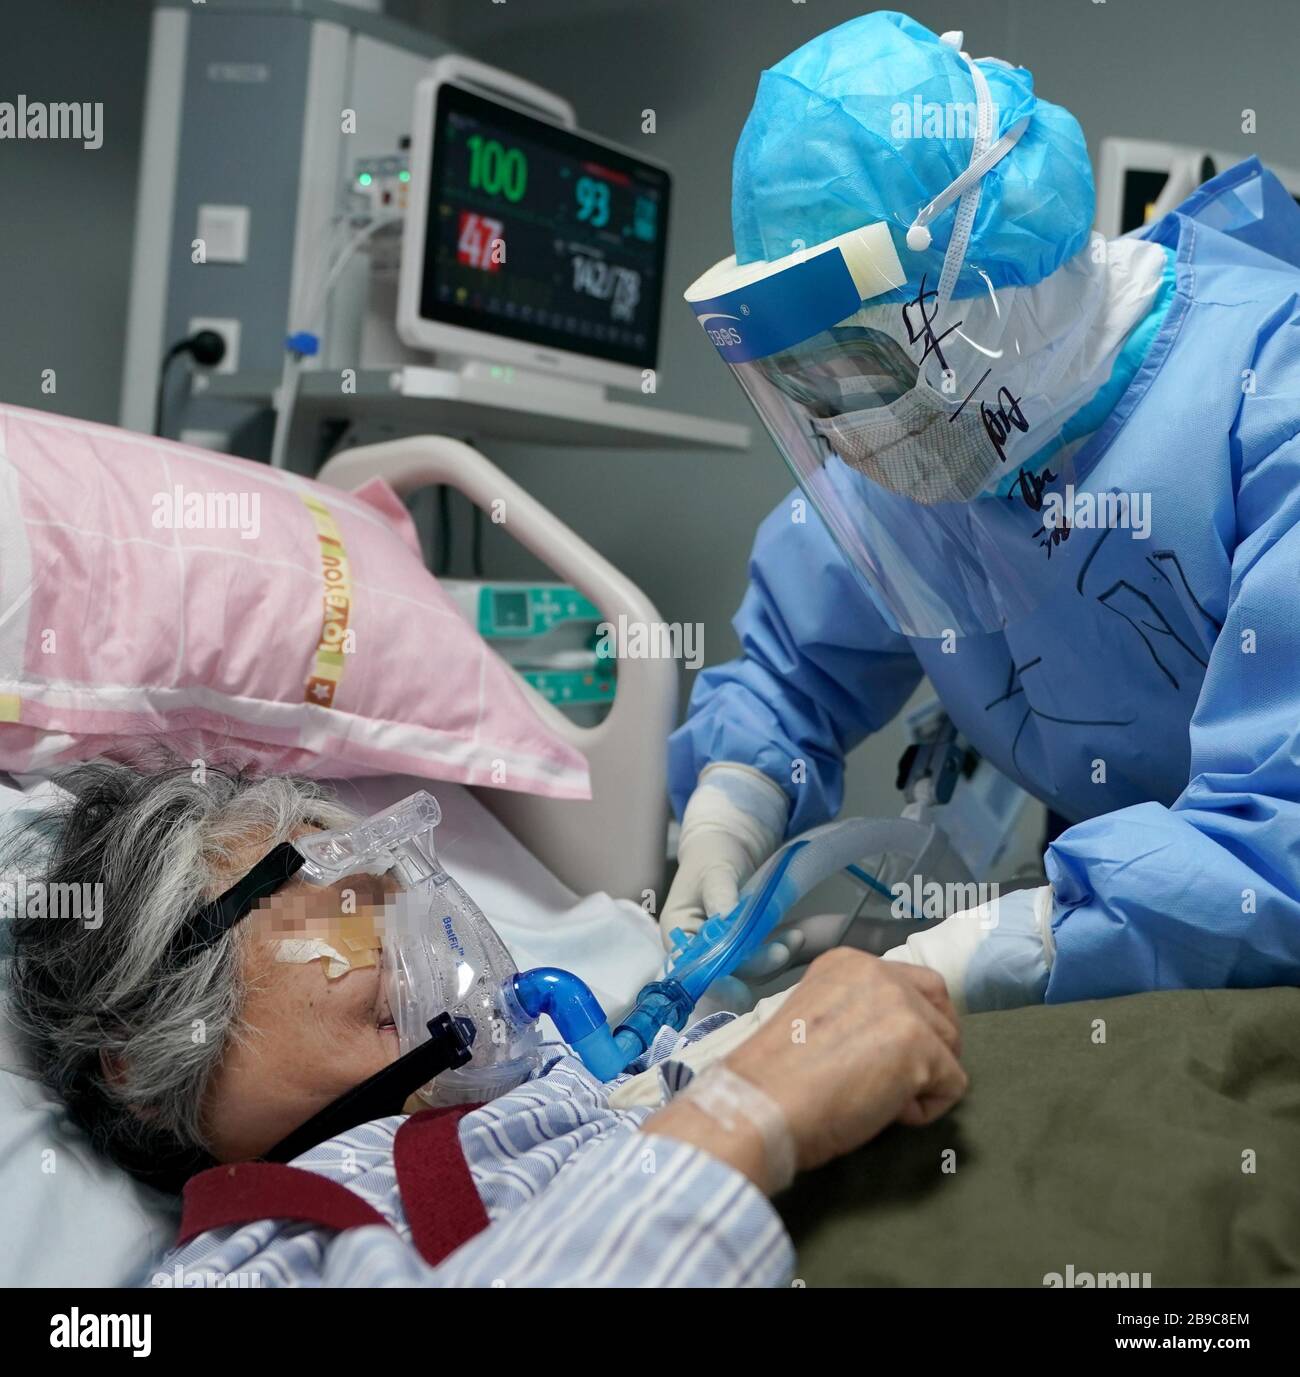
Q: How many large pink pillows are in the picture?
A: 1